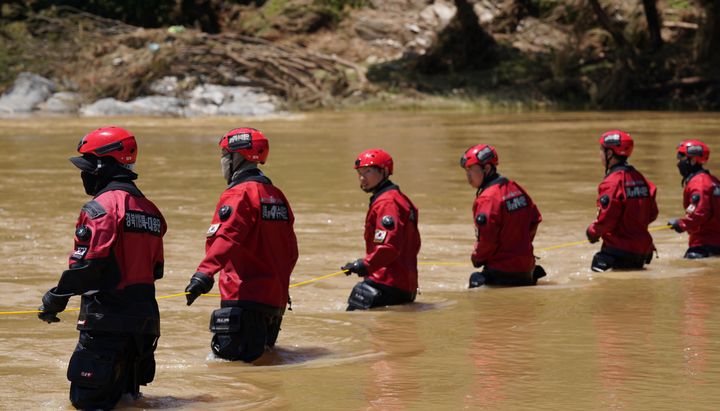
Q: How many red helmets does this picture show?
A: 6